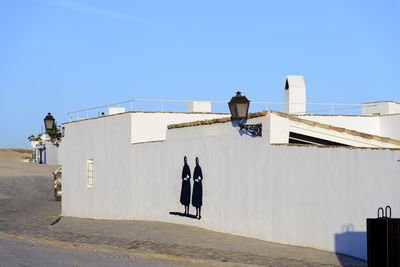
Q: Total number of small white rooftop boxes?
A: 2